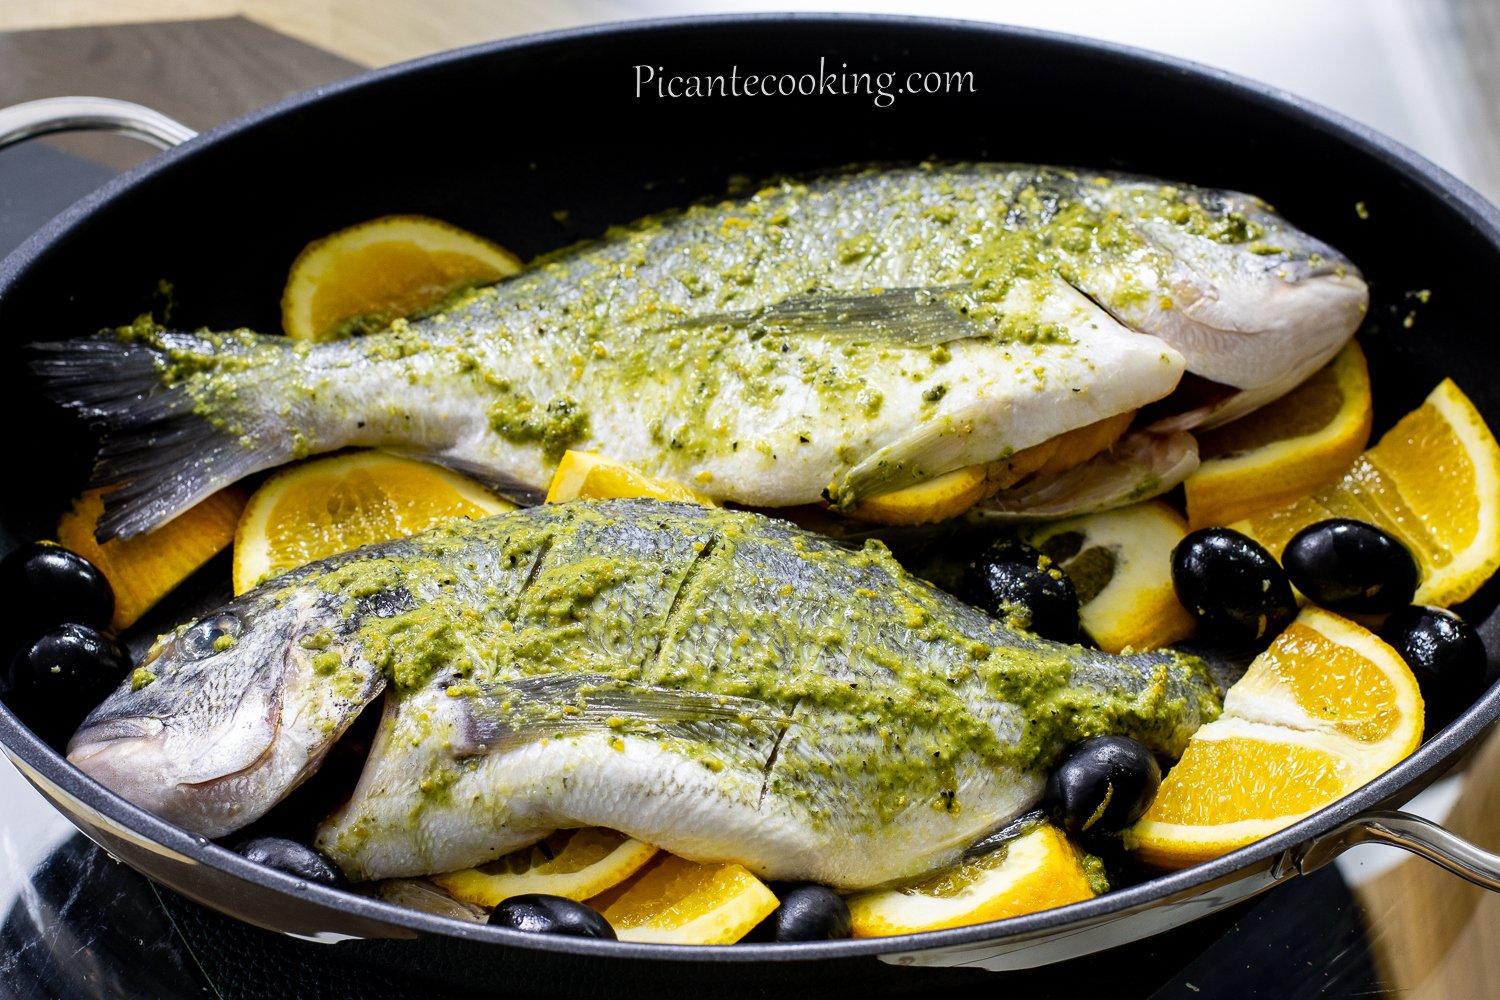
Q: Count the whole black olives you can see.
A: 10